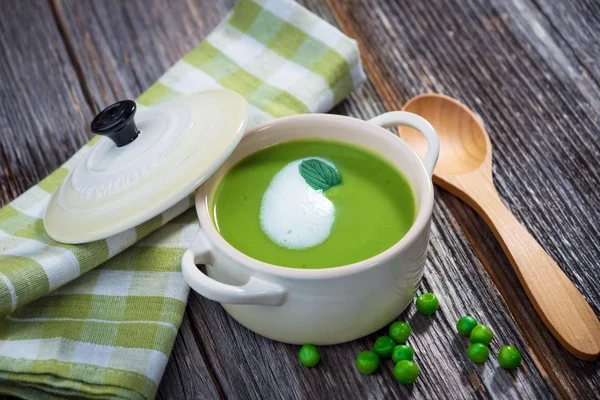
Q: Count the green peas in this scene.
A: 11